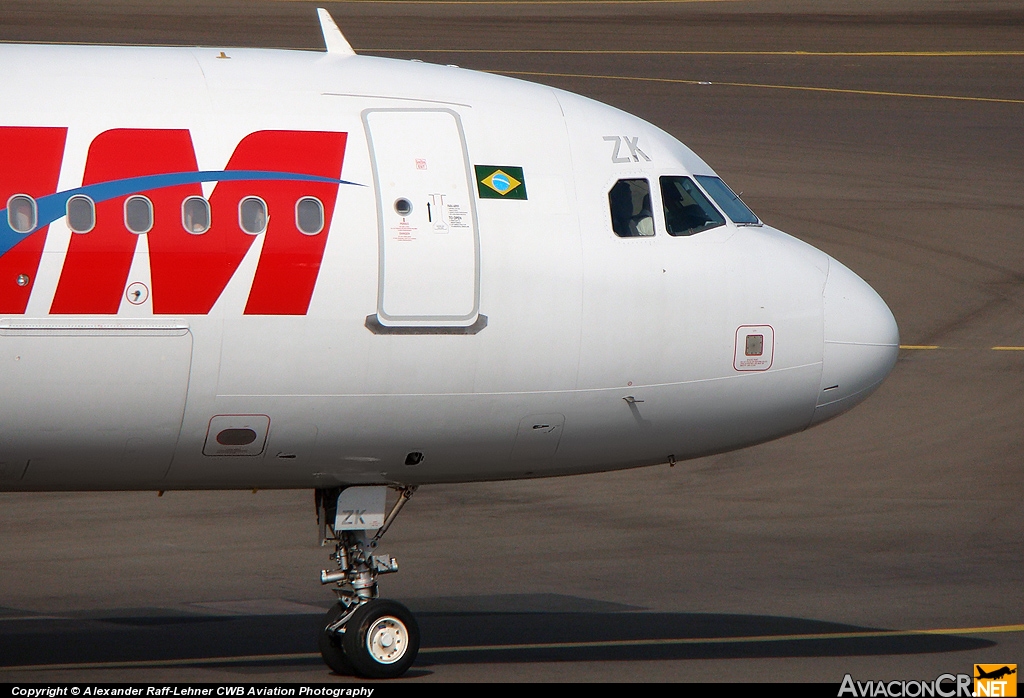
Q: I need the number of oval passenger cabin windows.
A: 6